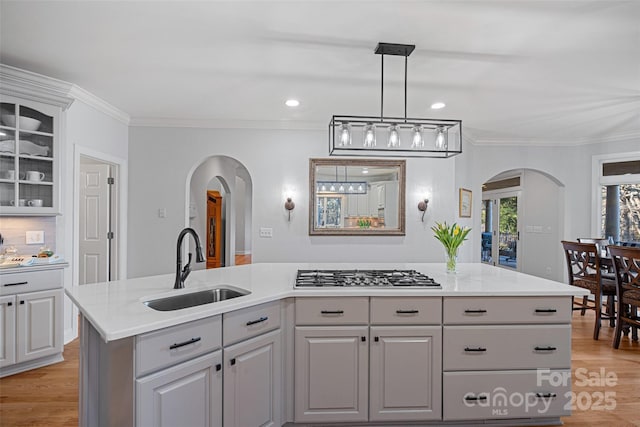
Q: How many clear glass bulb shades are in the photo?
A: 5